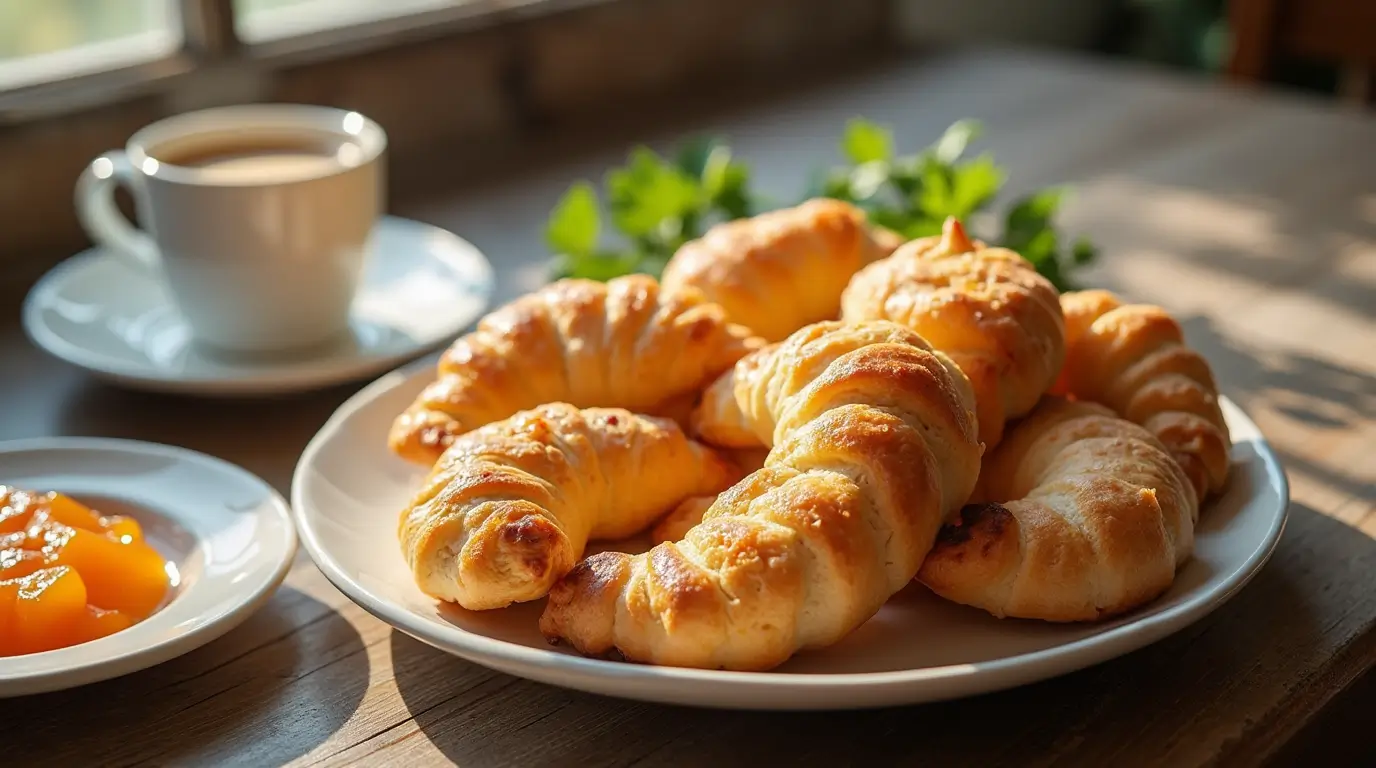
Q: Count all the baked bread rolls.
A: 7